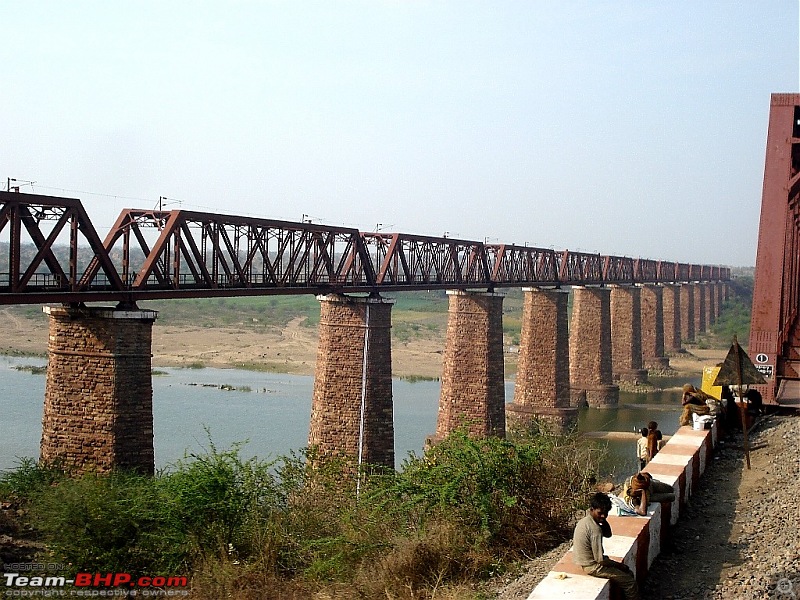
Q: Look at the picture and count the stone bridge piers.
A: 13